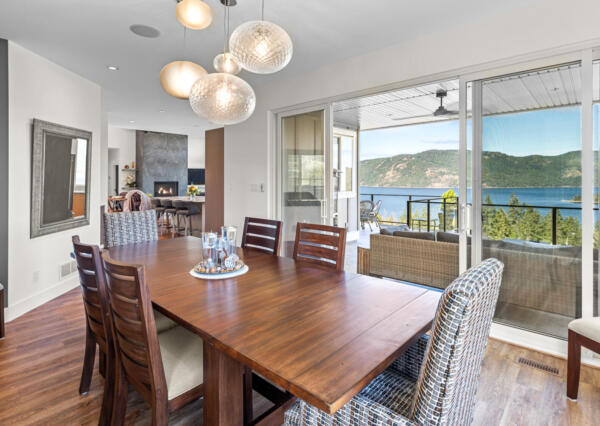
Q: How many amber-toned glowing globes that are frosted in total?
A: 2